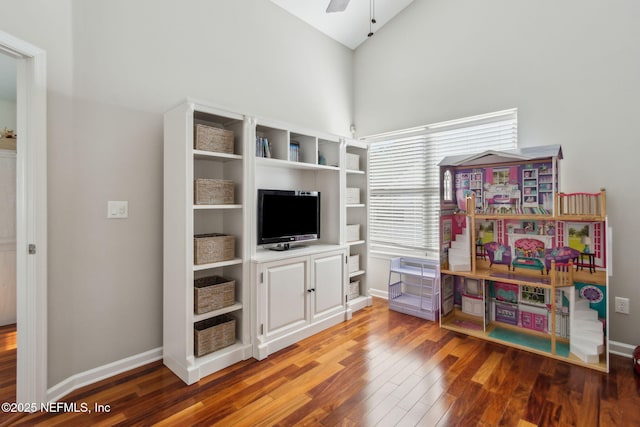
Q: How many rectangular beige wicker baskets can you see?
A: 5